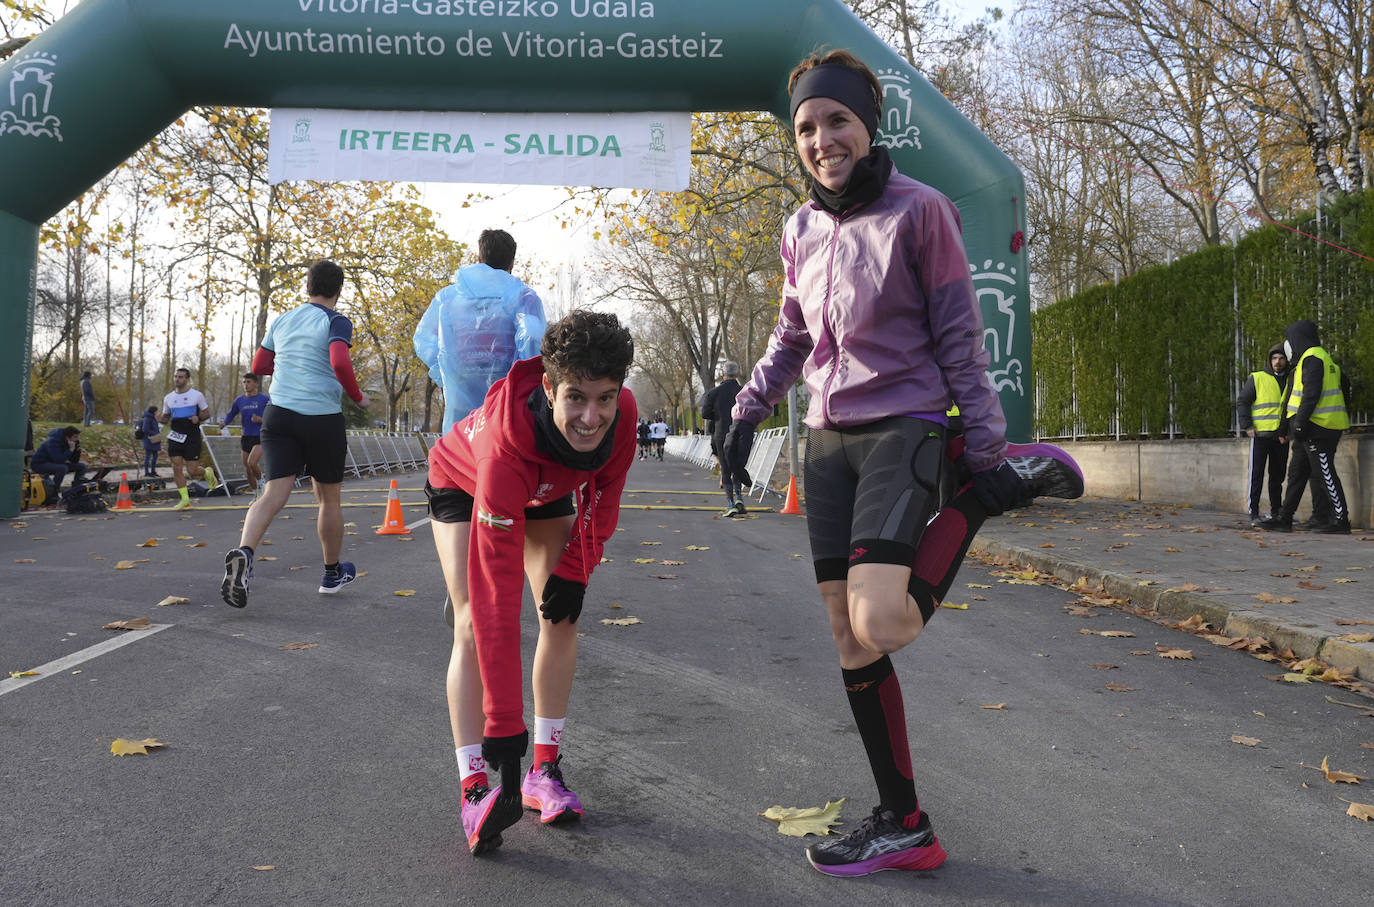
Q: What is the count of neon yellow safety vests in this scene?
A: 2